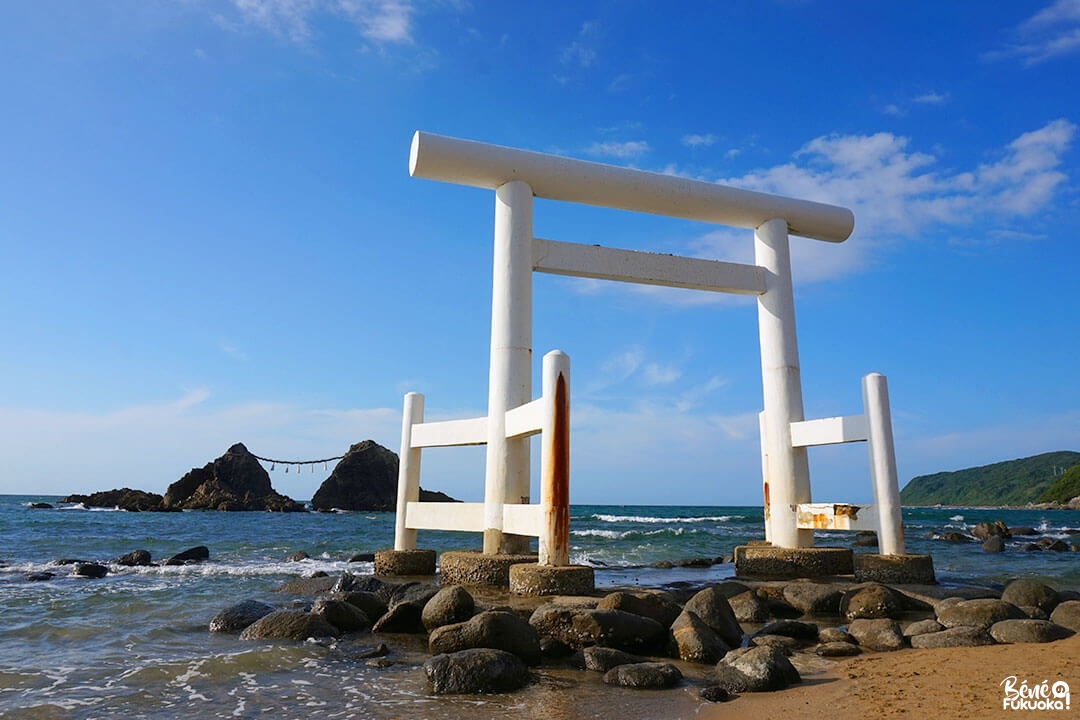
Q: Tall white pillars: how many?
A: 2